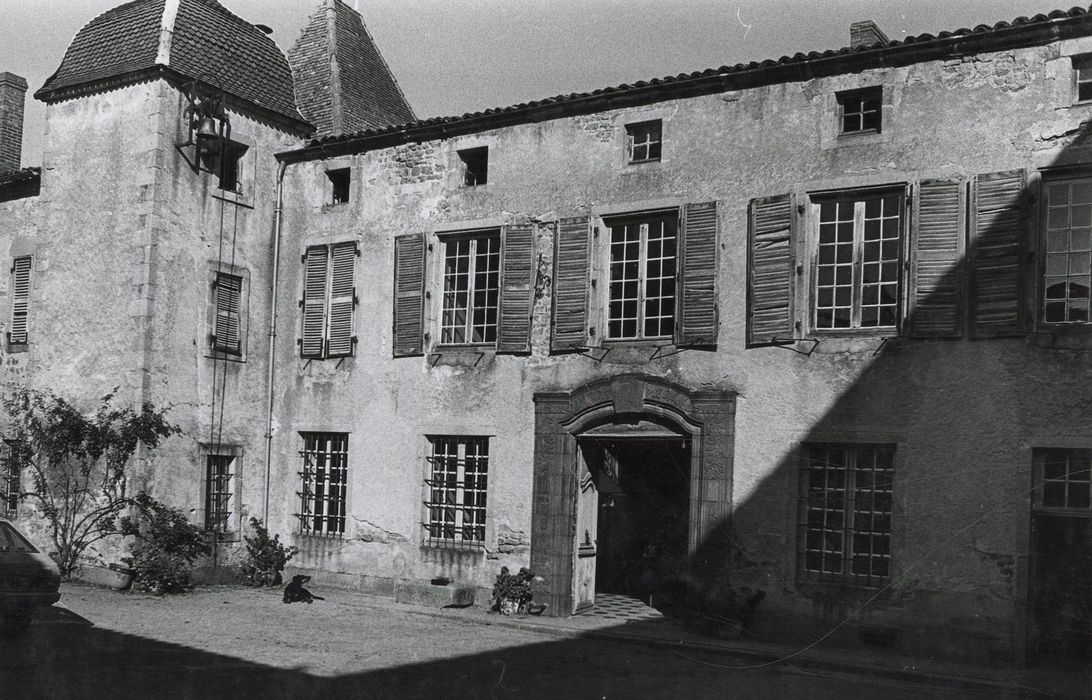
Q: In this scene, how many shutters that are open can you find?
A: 7